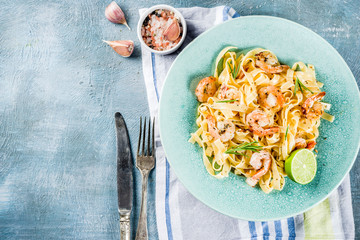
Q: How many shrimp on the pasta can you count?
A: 9